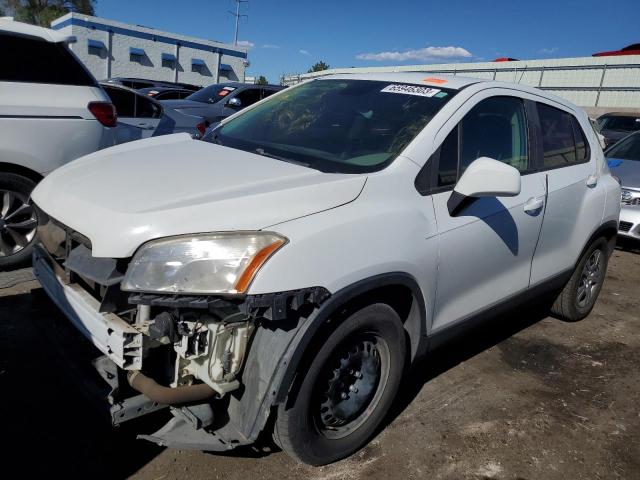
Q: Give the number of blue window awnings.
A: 5